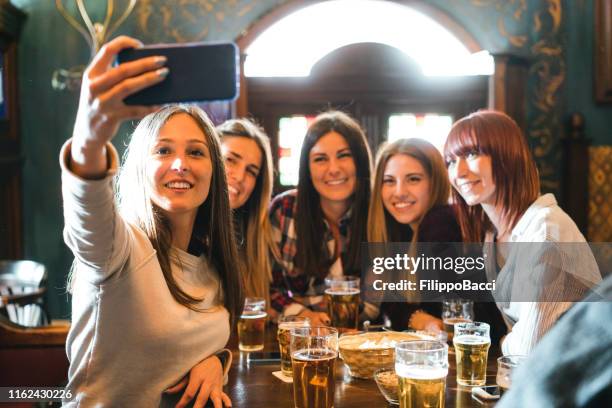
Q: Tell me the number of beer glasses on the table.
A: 8